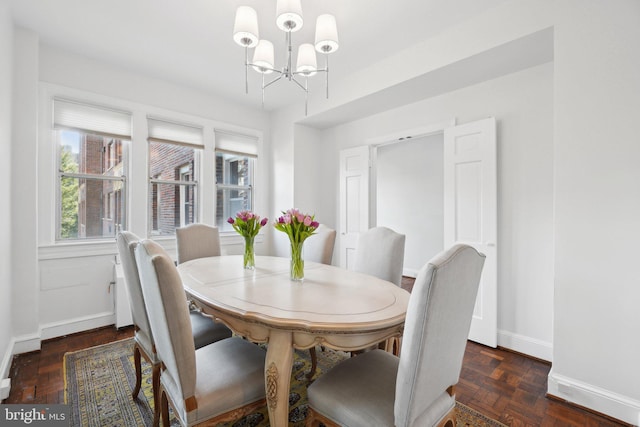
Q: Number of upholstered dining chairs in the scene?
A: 6